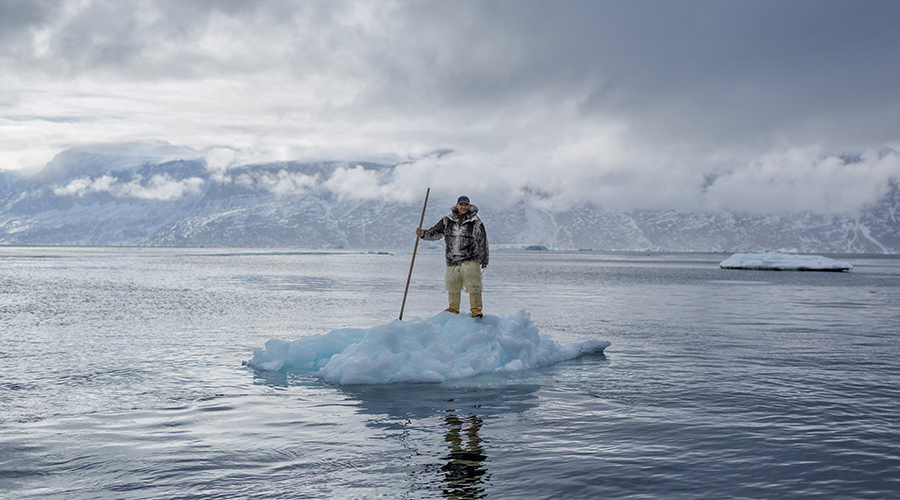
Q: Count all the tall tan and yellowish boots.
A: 2